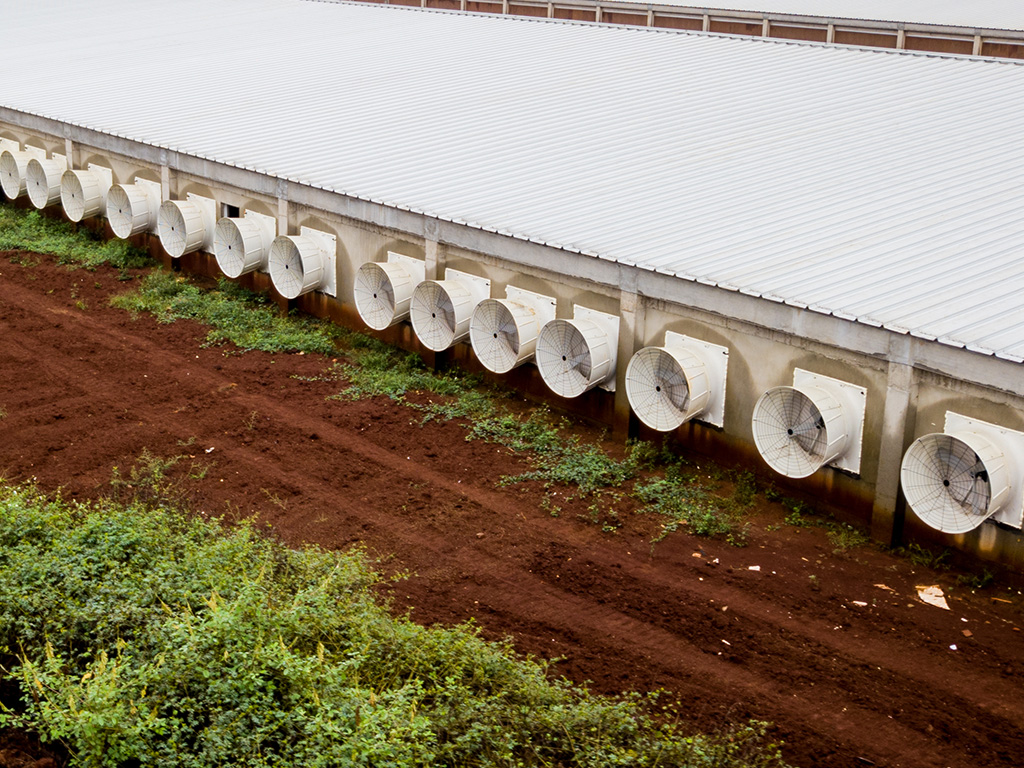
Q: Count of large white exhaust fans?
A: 14